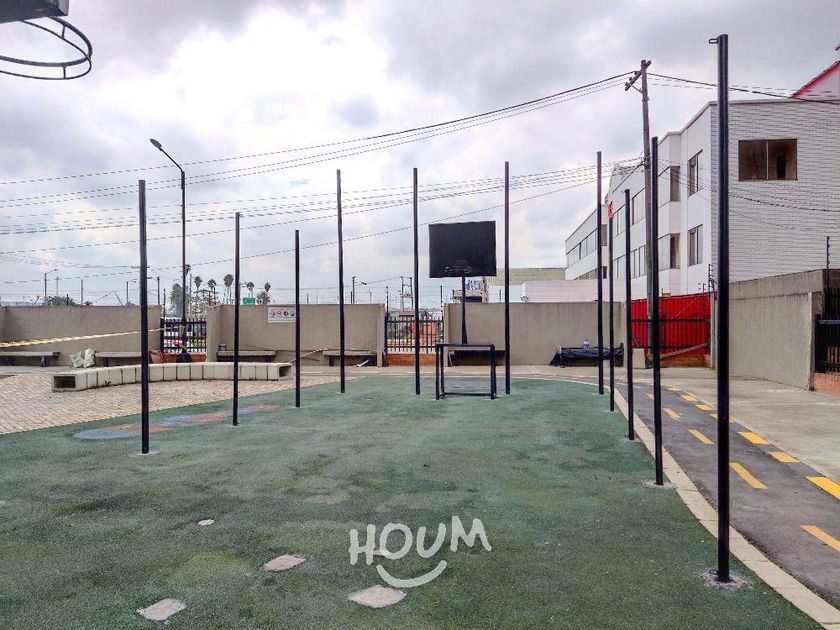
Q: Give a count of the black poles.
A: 11